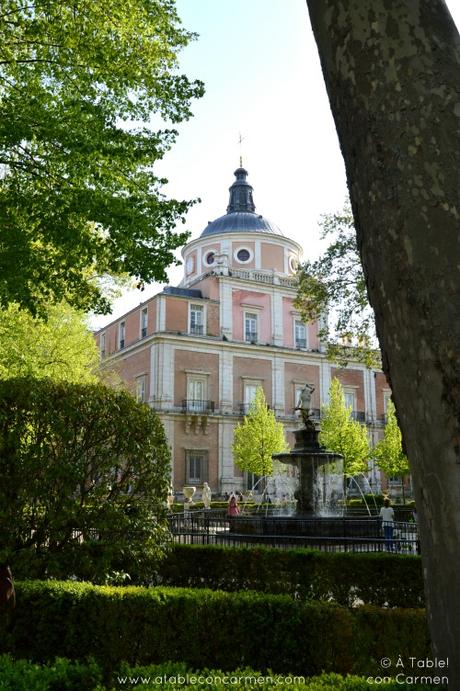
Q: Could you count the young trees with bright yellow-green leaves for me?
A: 3